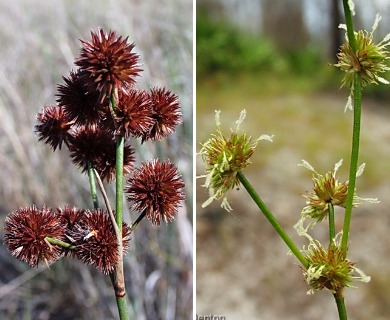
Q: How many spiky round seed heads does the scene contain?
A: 15